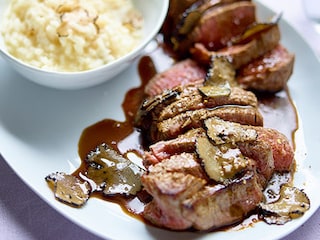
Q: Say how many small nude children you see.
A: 0